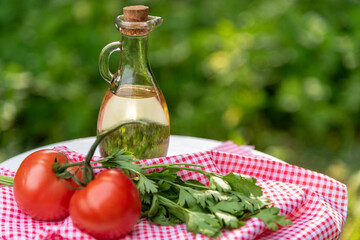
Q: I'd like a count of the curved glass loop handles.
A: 1